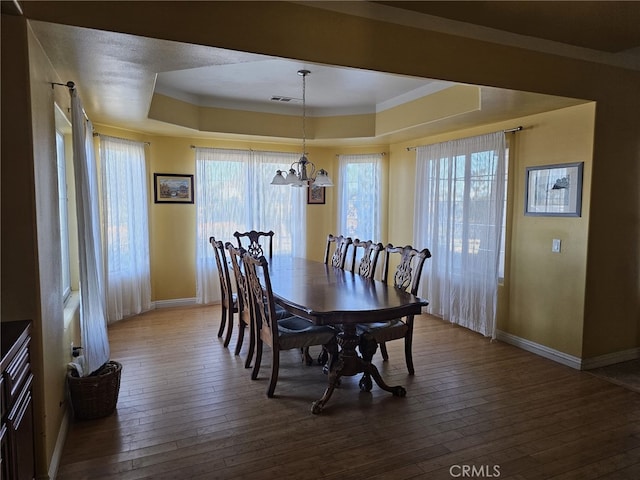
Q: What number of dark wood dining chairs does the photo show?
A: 7